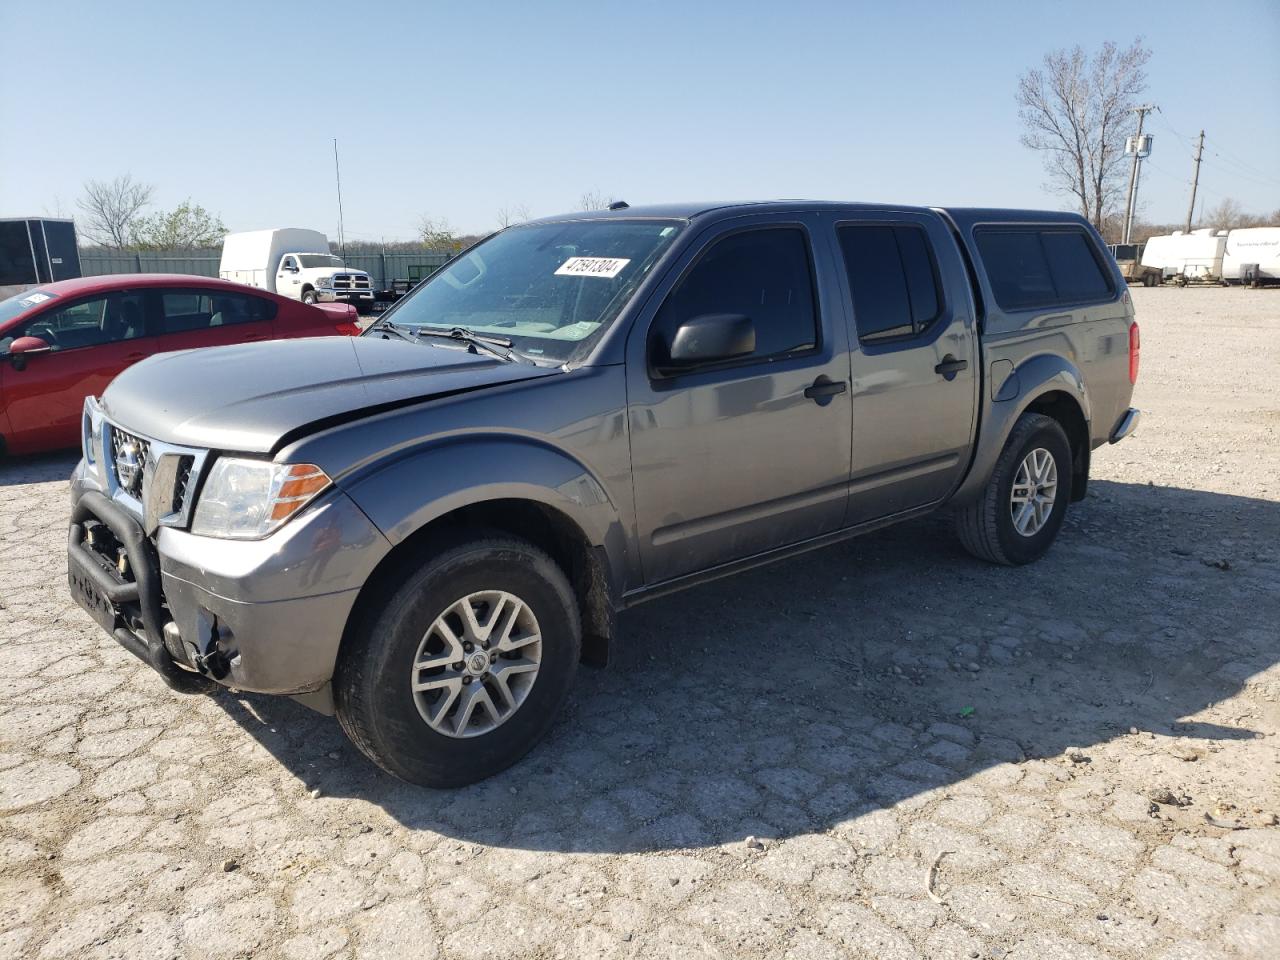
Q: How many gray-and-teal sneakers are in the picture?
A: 0